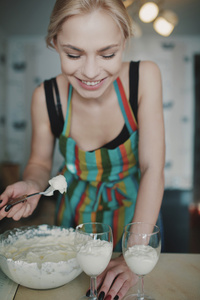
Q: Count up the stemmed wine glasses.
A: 2